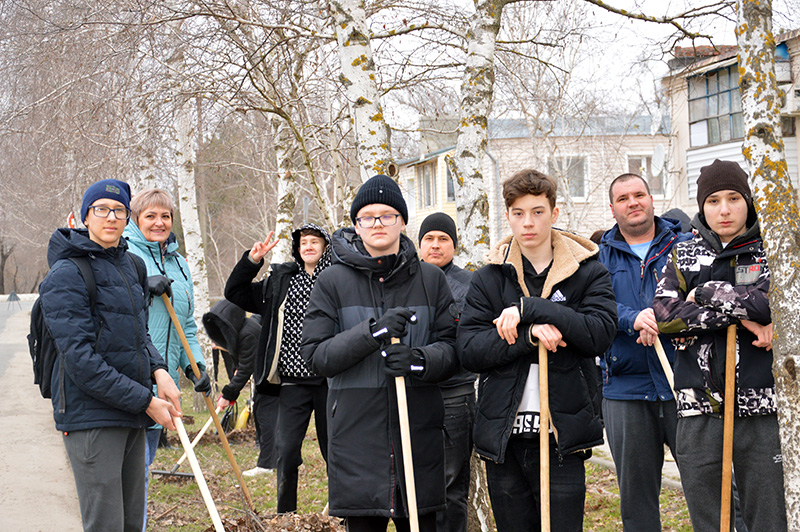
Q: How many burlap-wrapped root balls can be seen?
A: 0